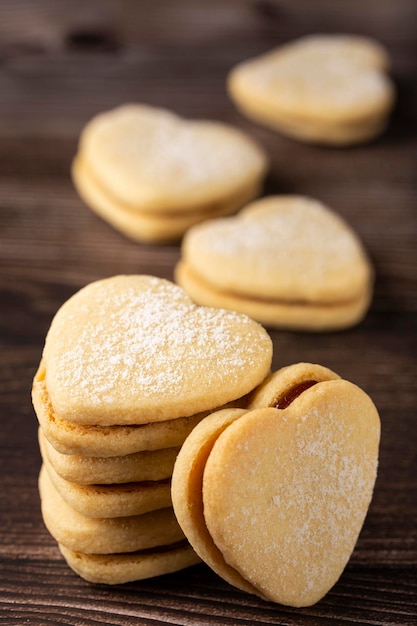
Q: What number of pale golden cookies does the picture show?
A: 7